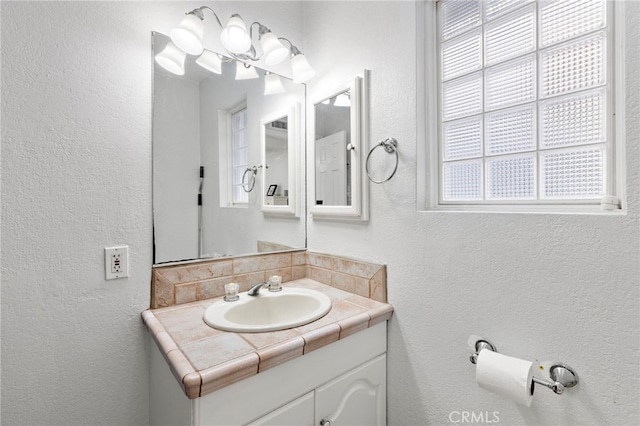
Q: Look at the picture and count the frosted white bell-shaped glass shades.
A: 4